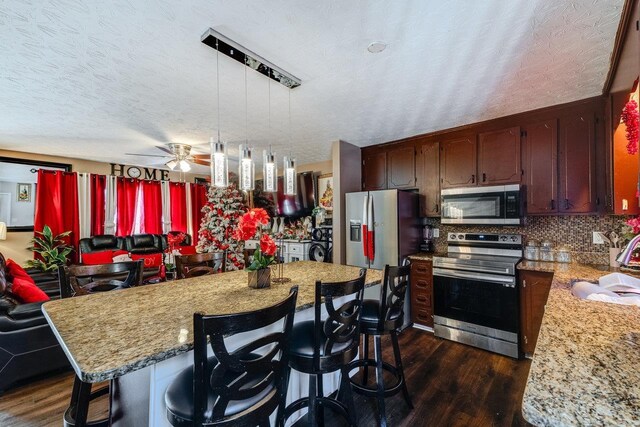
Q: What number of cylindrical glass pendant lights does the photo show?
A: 4